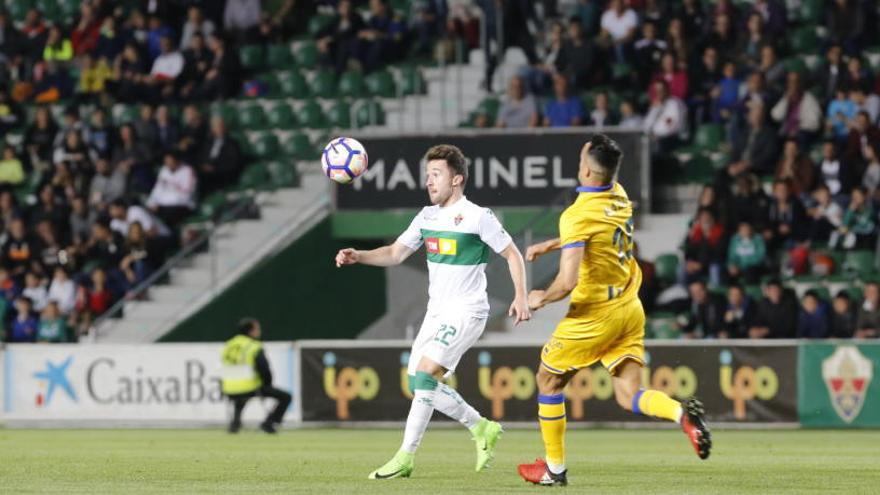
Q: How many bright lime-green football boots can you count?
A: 2